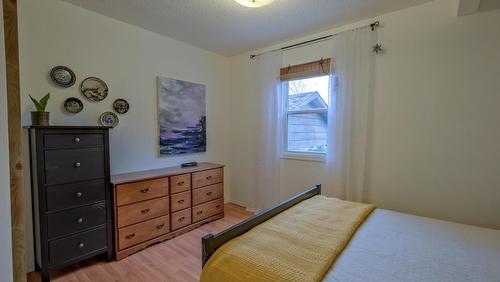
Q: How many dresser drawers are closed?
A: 14